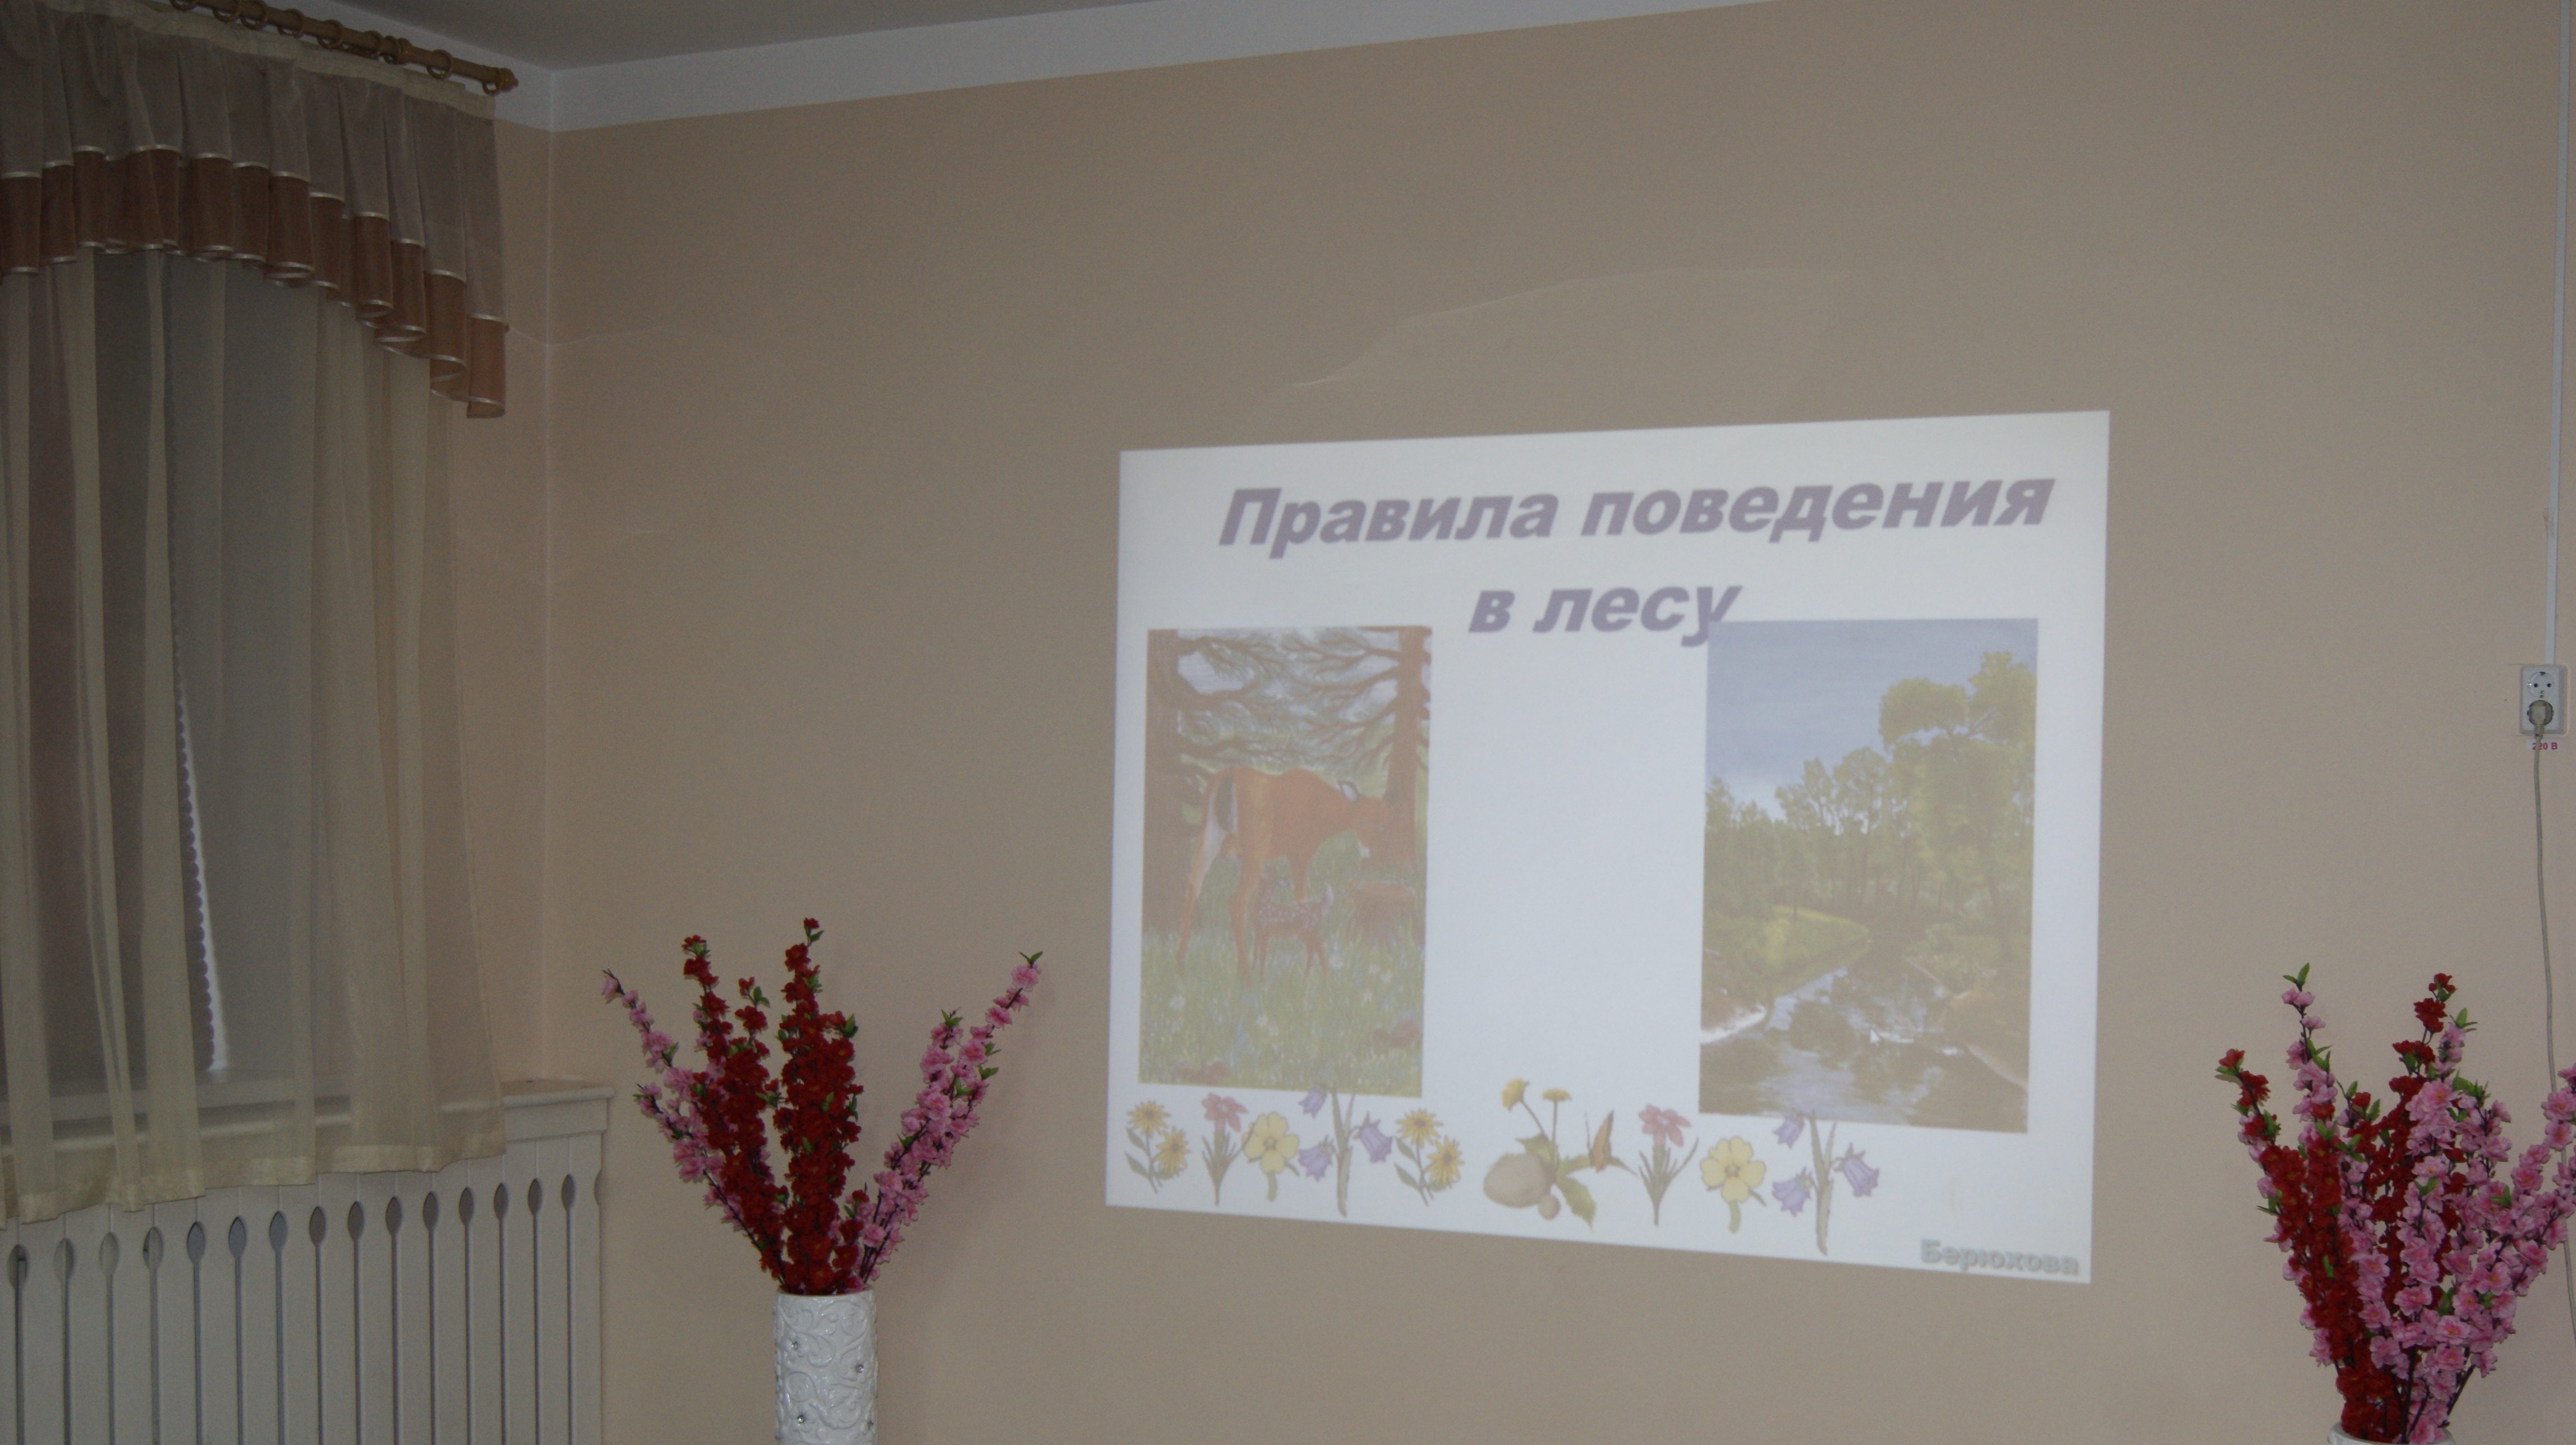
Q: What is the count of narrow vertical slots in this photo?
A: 15